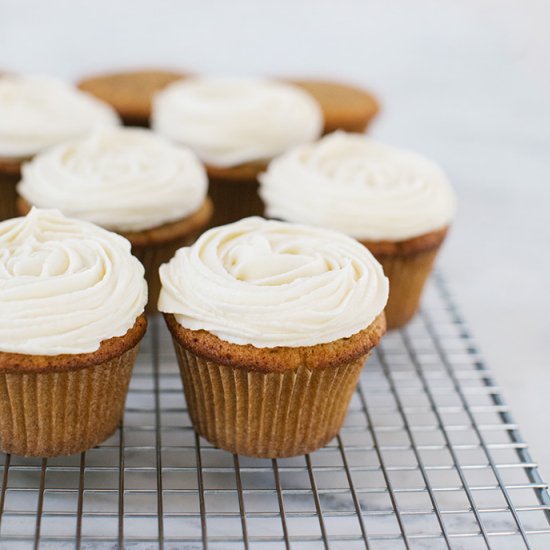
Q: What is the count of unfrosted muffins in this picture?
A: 2